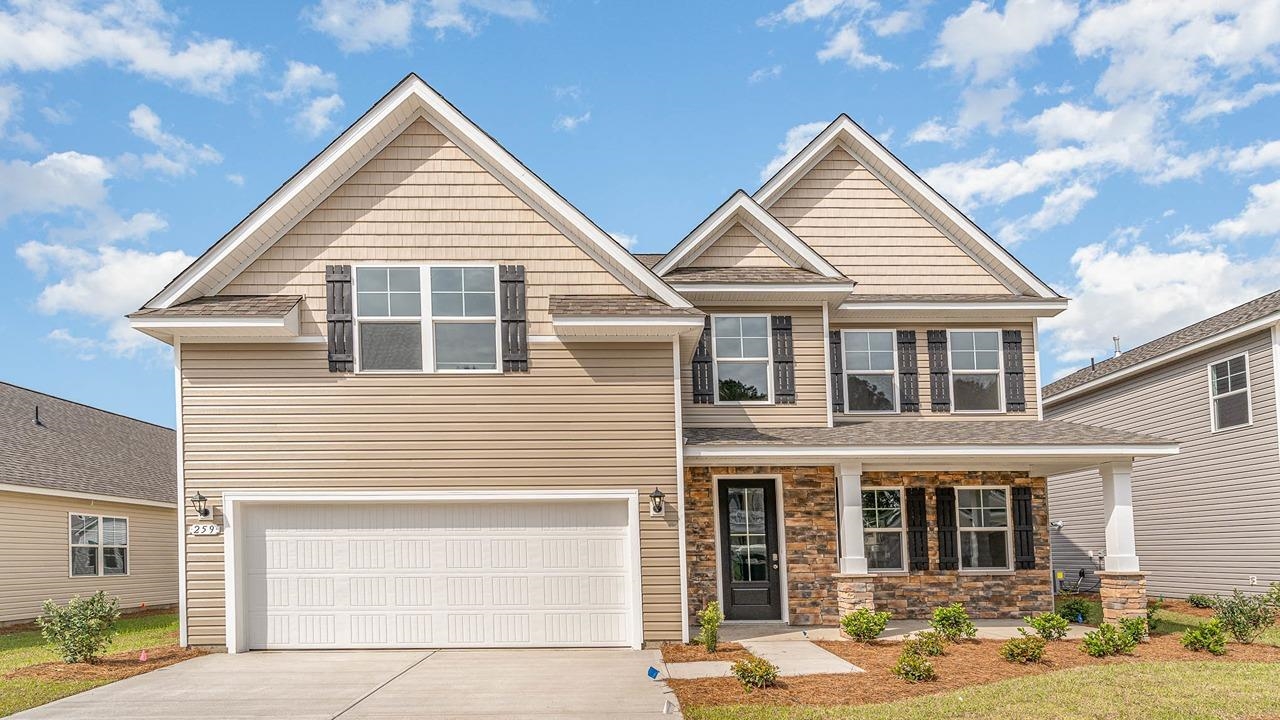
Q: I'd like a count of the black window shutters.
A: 11